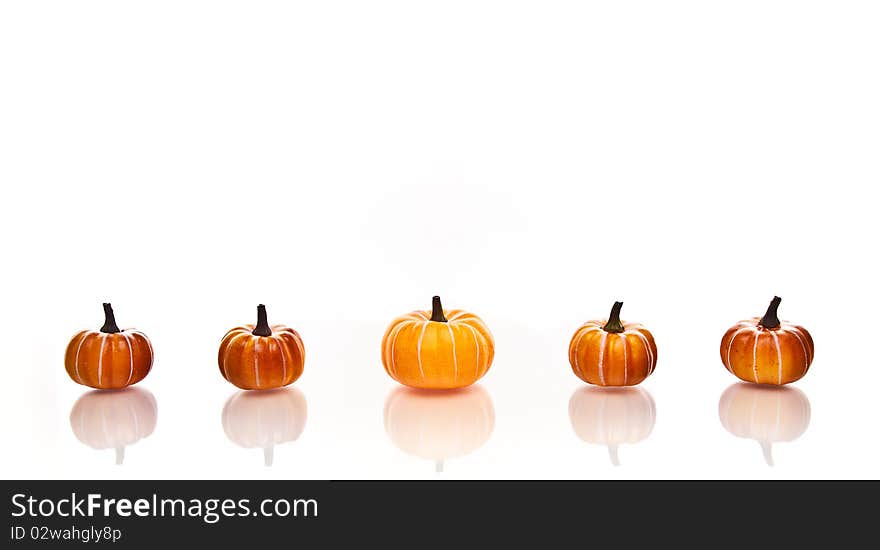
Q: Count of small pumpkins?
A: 4